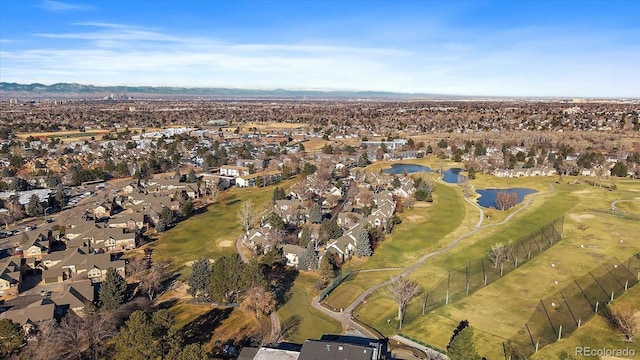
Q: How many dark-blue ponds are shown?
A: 3